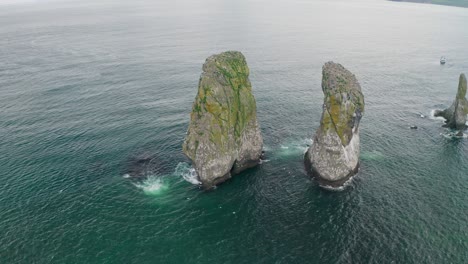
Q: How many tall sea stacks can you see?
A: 3